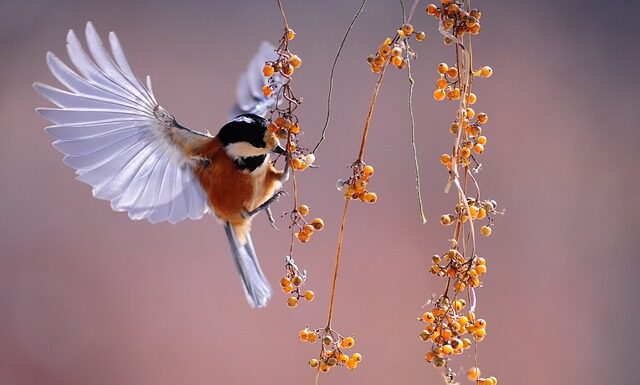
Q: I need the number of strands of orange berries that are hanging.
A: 3